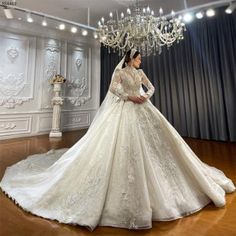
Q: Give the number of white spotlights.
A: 11